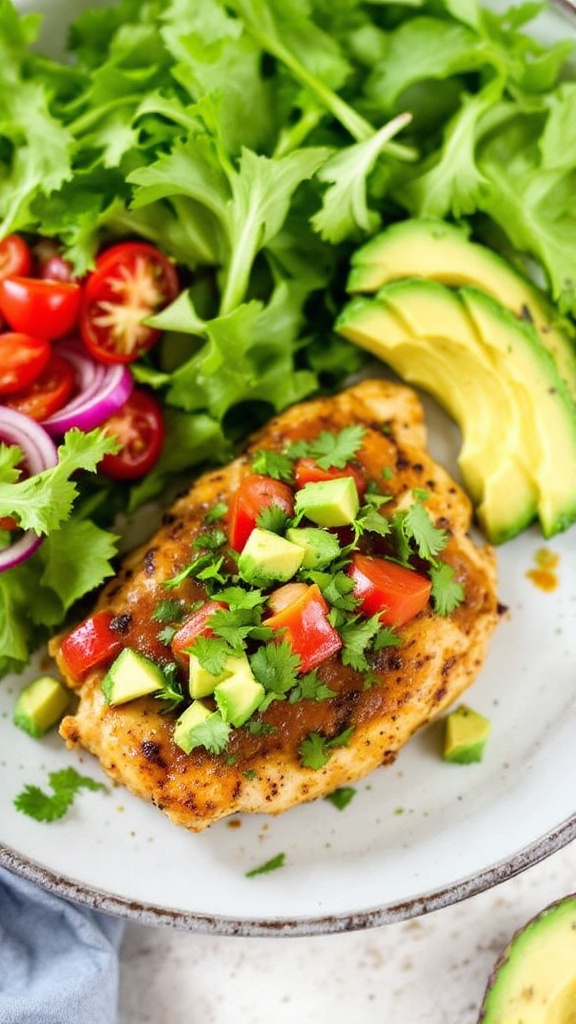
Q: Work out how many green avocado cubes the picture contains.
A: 9